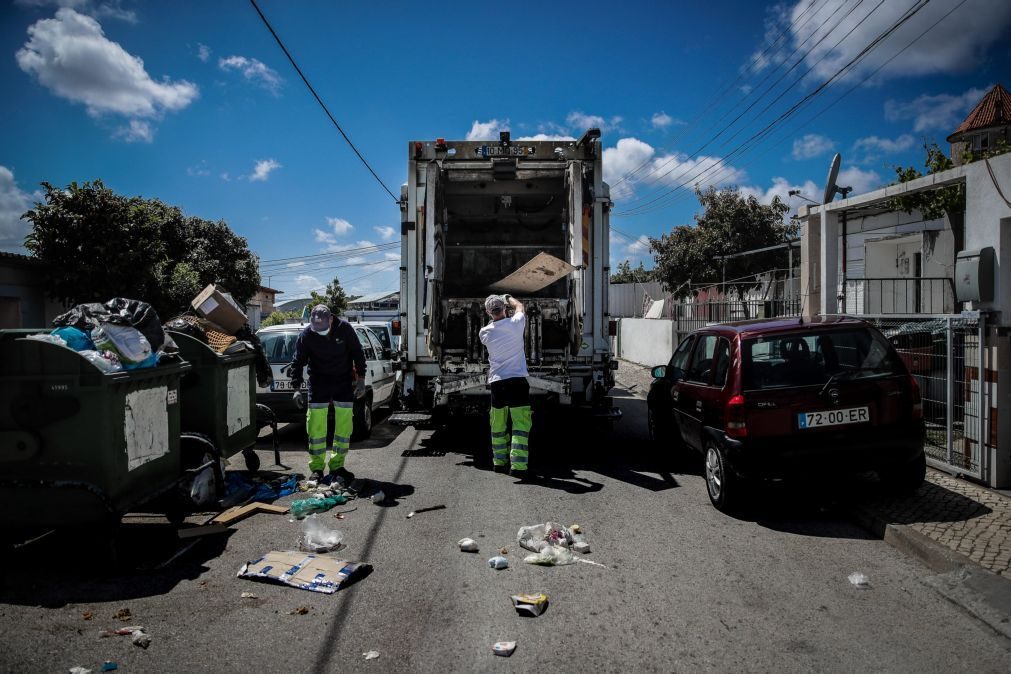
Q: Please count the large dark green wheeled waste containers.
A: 2